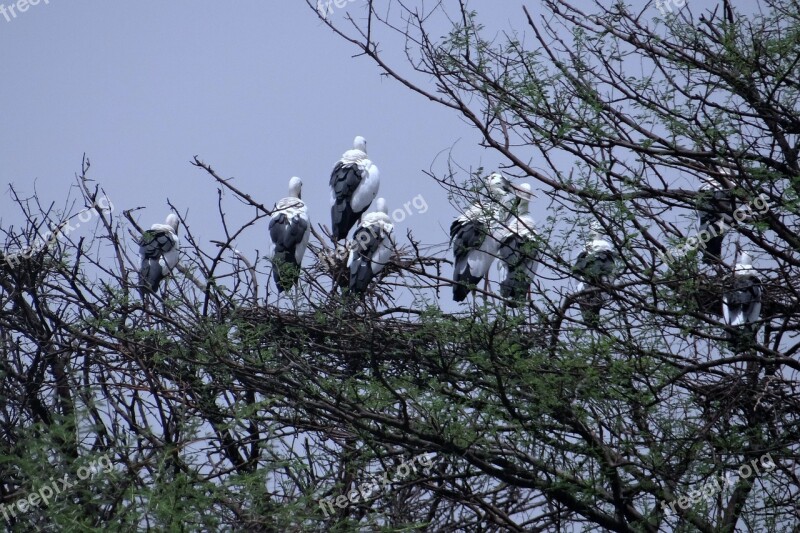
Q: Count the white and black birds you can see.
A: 9